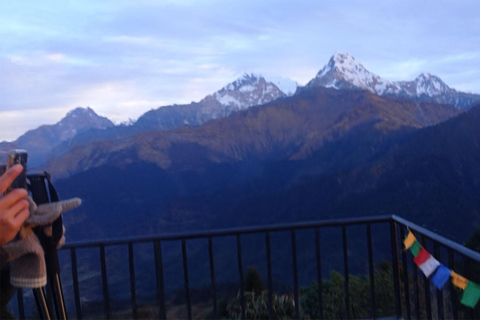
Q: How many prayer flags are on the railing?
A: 7